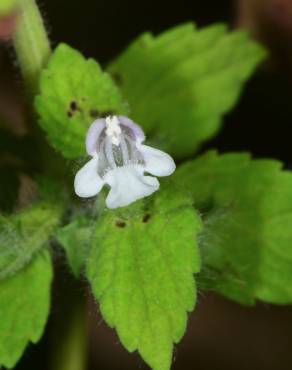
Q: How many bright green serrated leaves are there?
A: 5